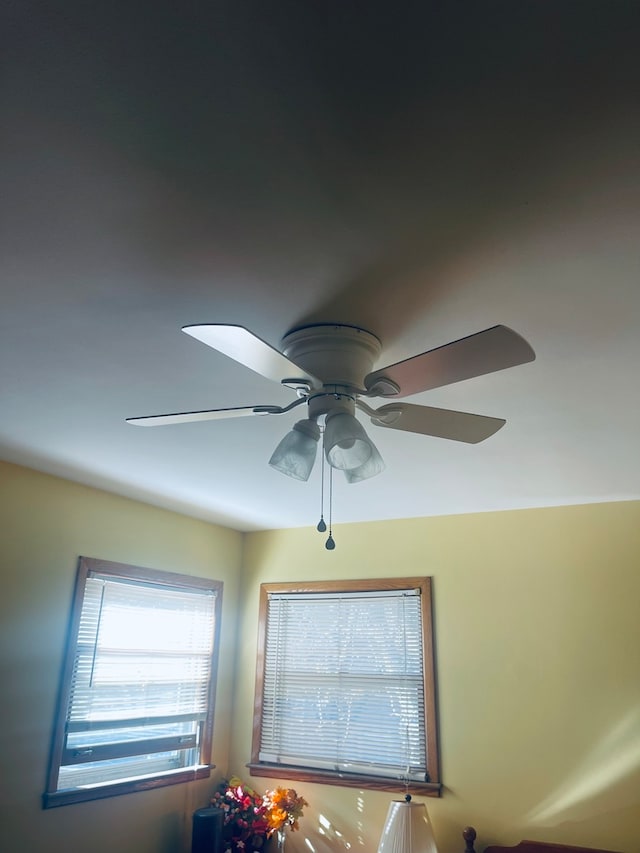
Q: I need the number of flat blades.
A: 4